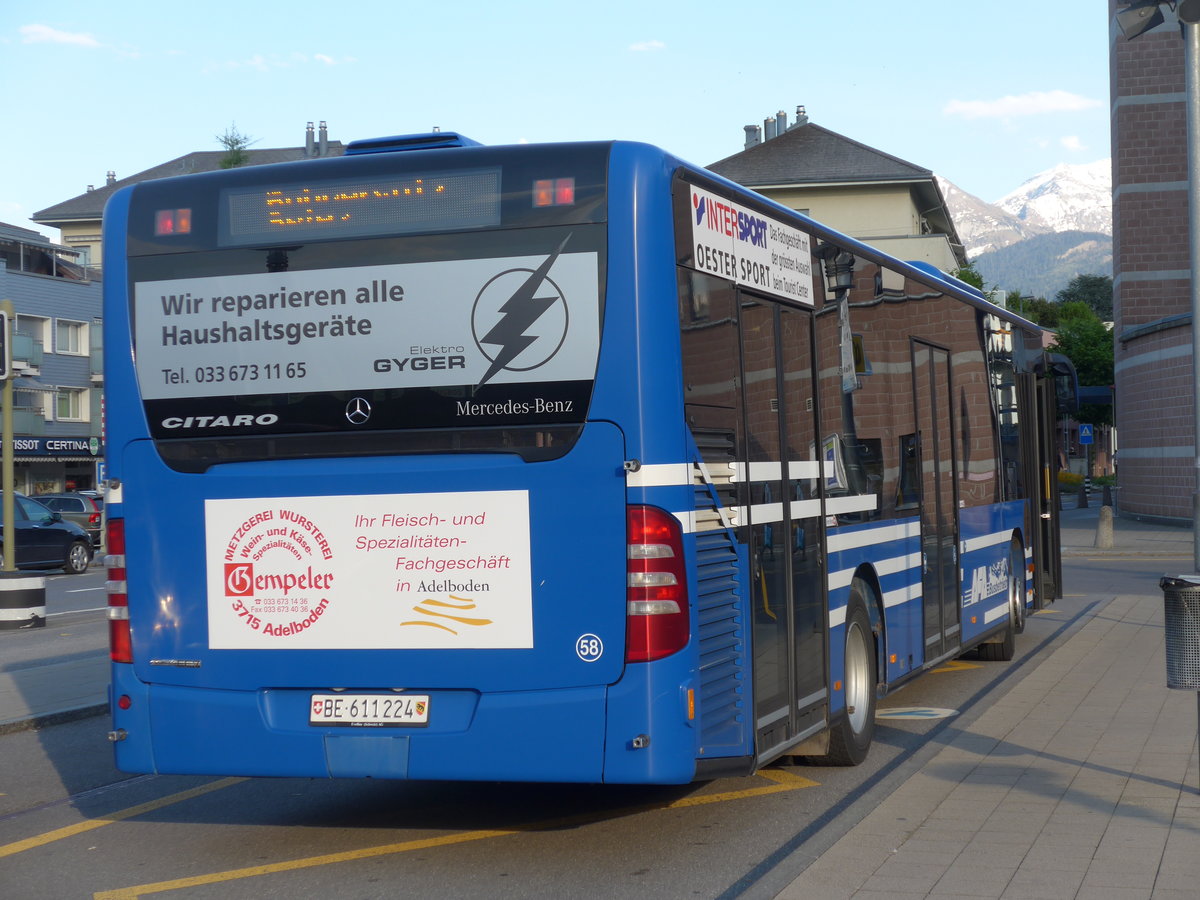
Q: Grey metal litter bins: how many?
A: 1